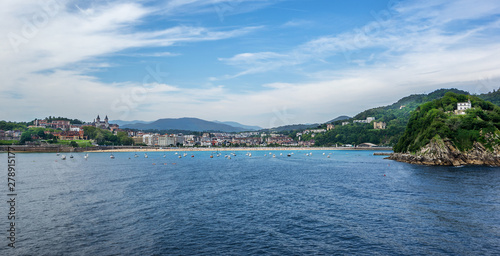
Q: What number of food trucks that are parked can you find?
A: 0